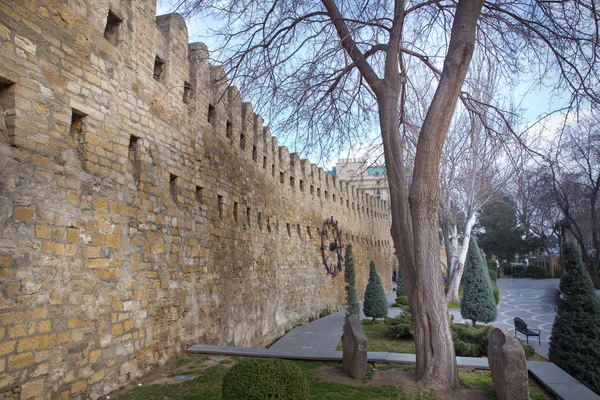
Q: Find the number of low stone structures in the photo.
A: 2